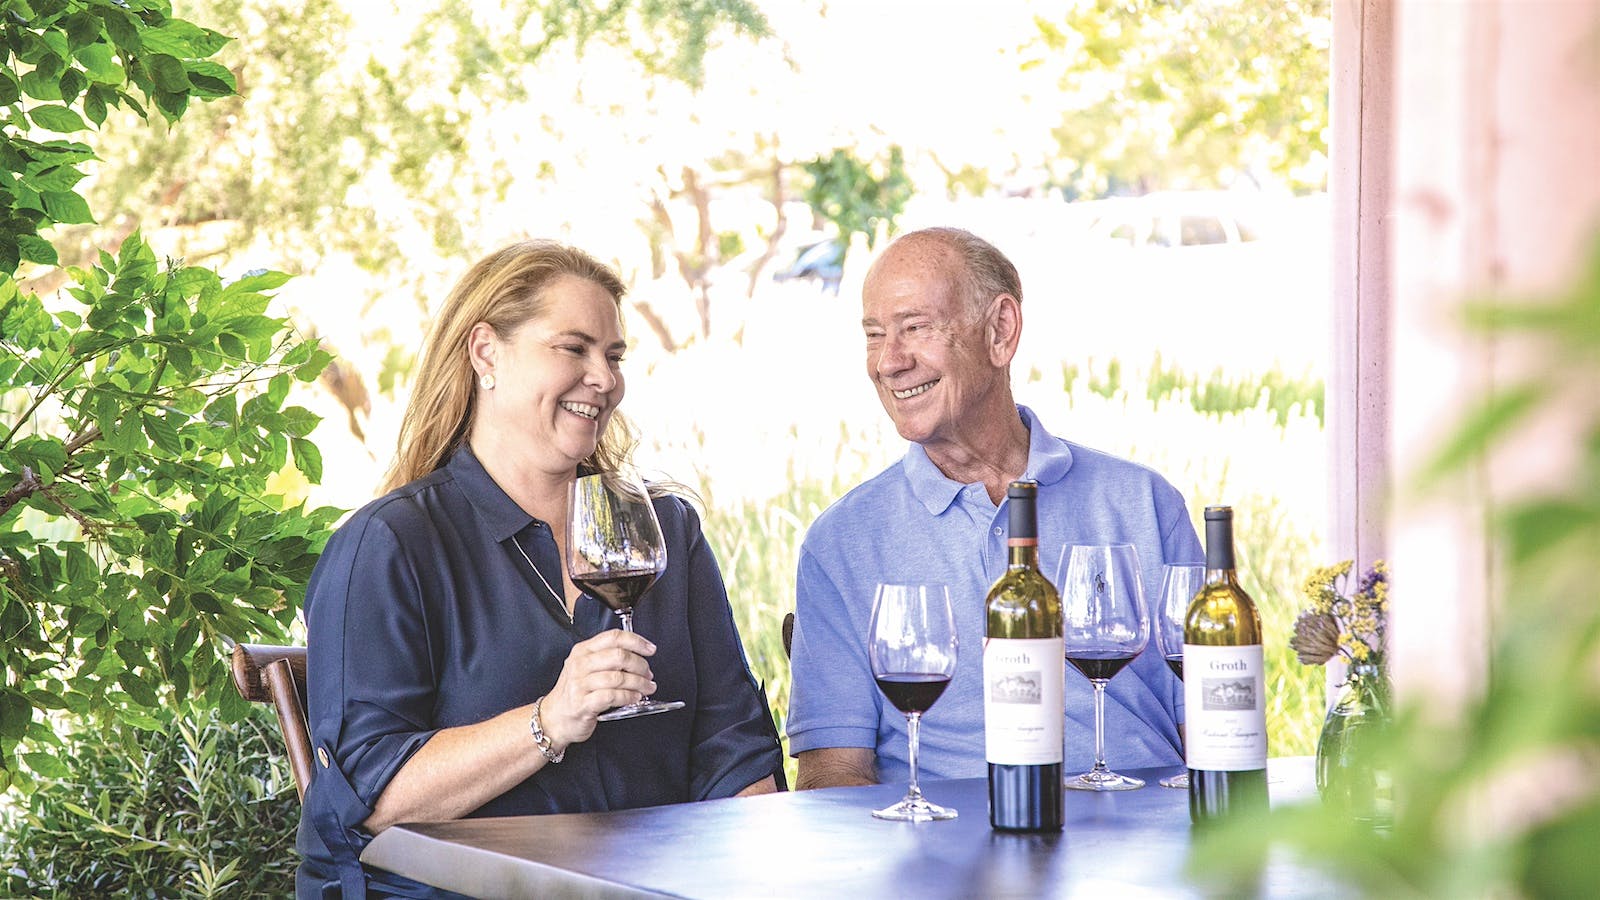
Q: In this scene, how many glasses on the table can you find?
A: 3